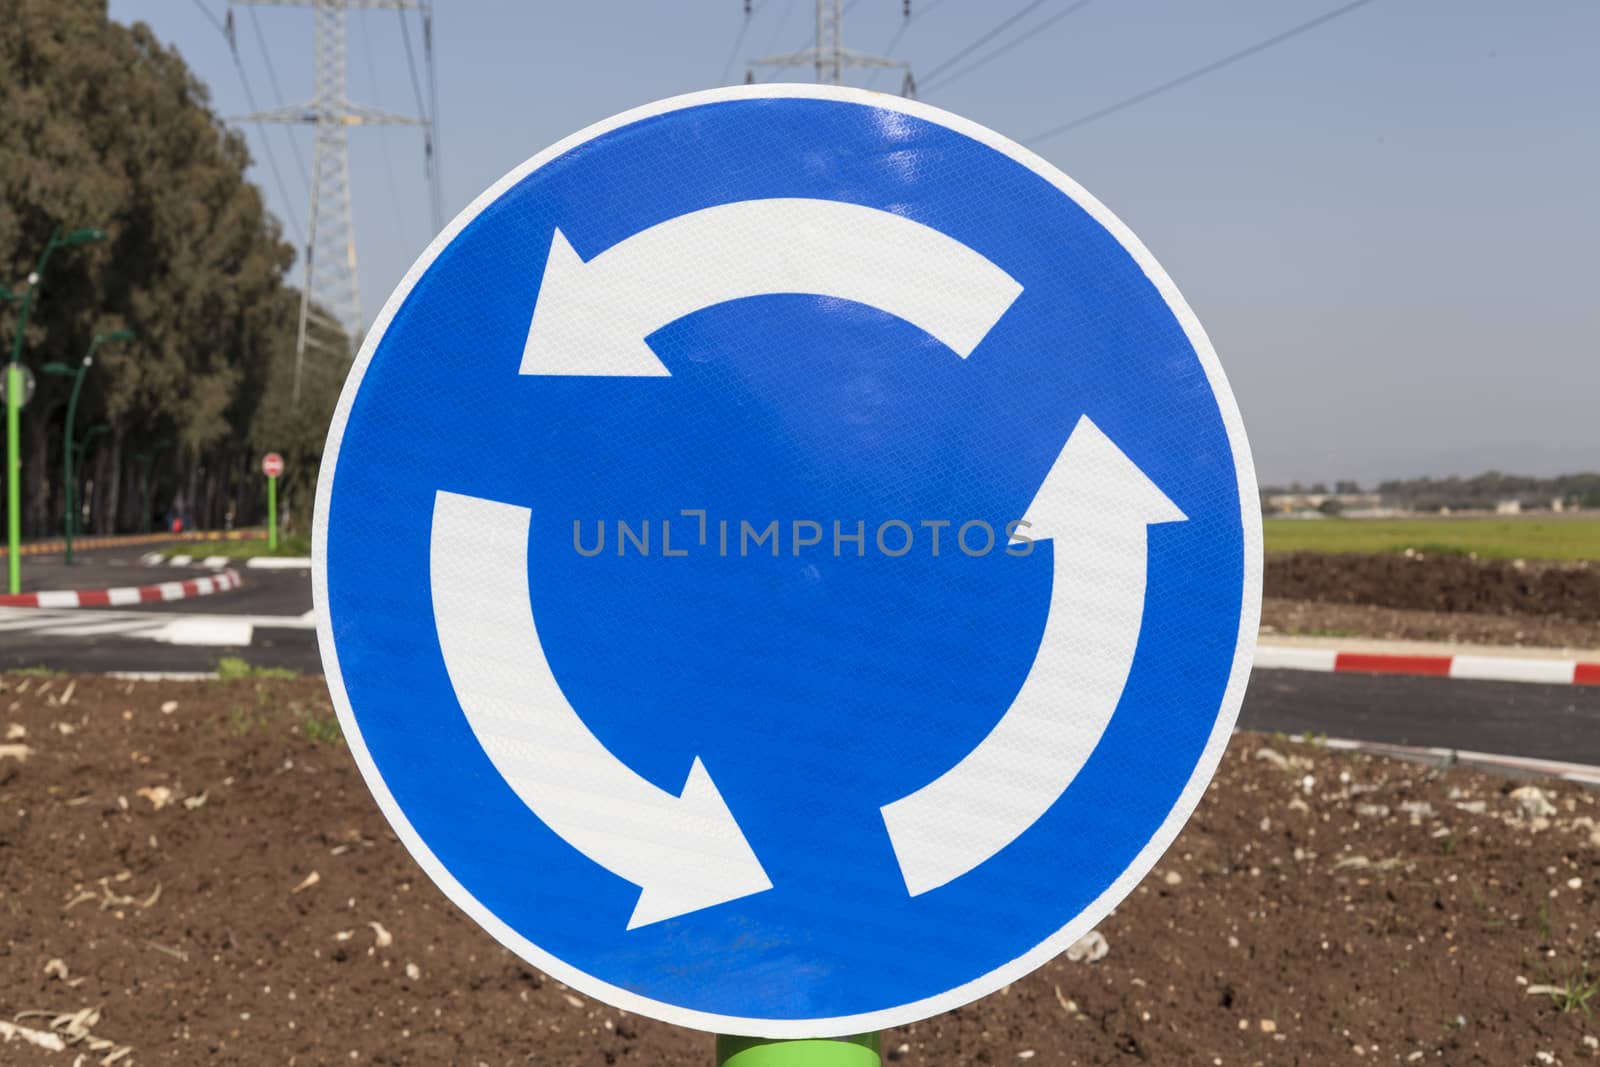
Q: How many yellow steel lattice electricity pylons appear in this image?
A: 0